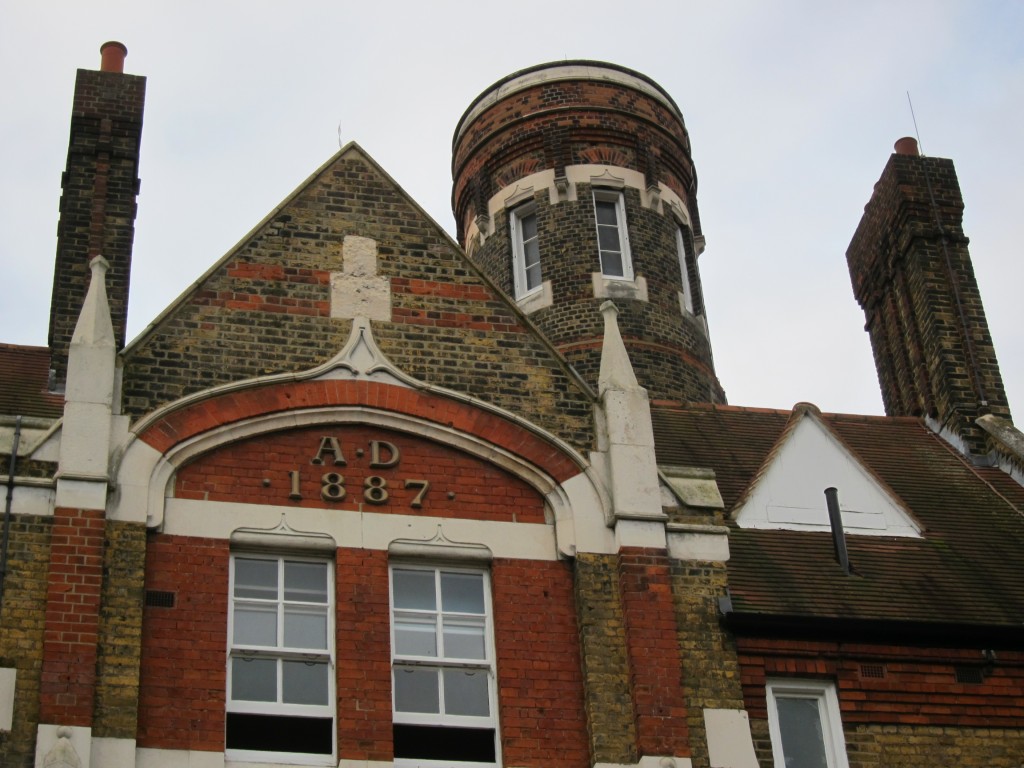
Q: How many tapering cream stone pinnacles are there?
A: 2